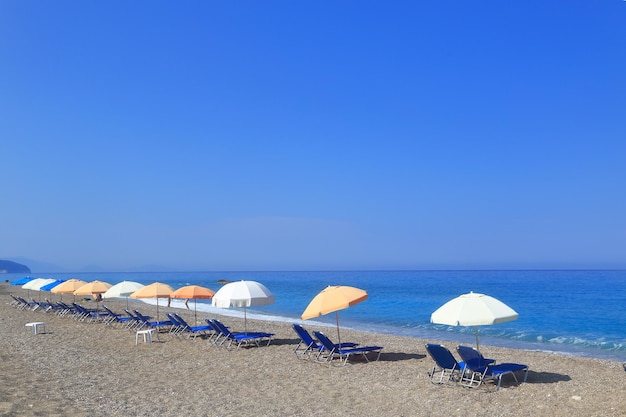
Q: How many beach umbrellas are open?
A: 12